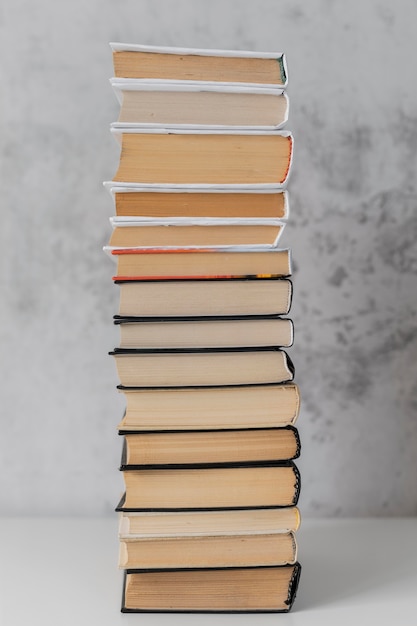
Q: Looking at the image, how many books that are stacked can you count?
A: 15